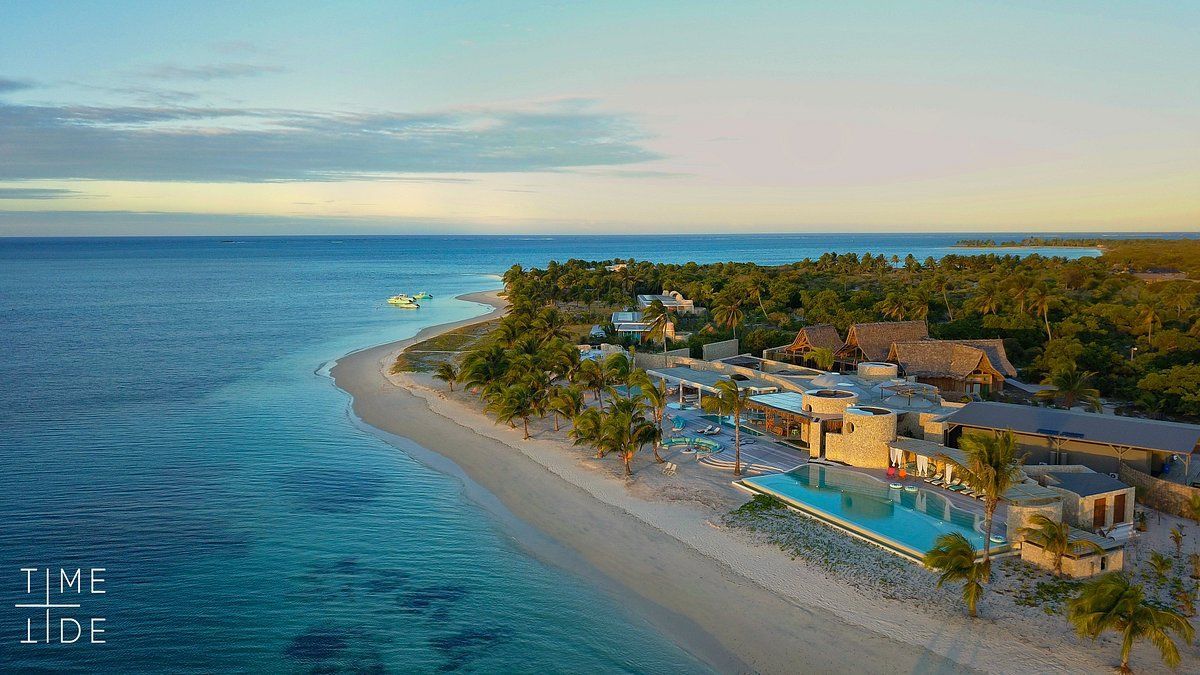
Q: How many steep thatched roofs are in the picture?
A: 4